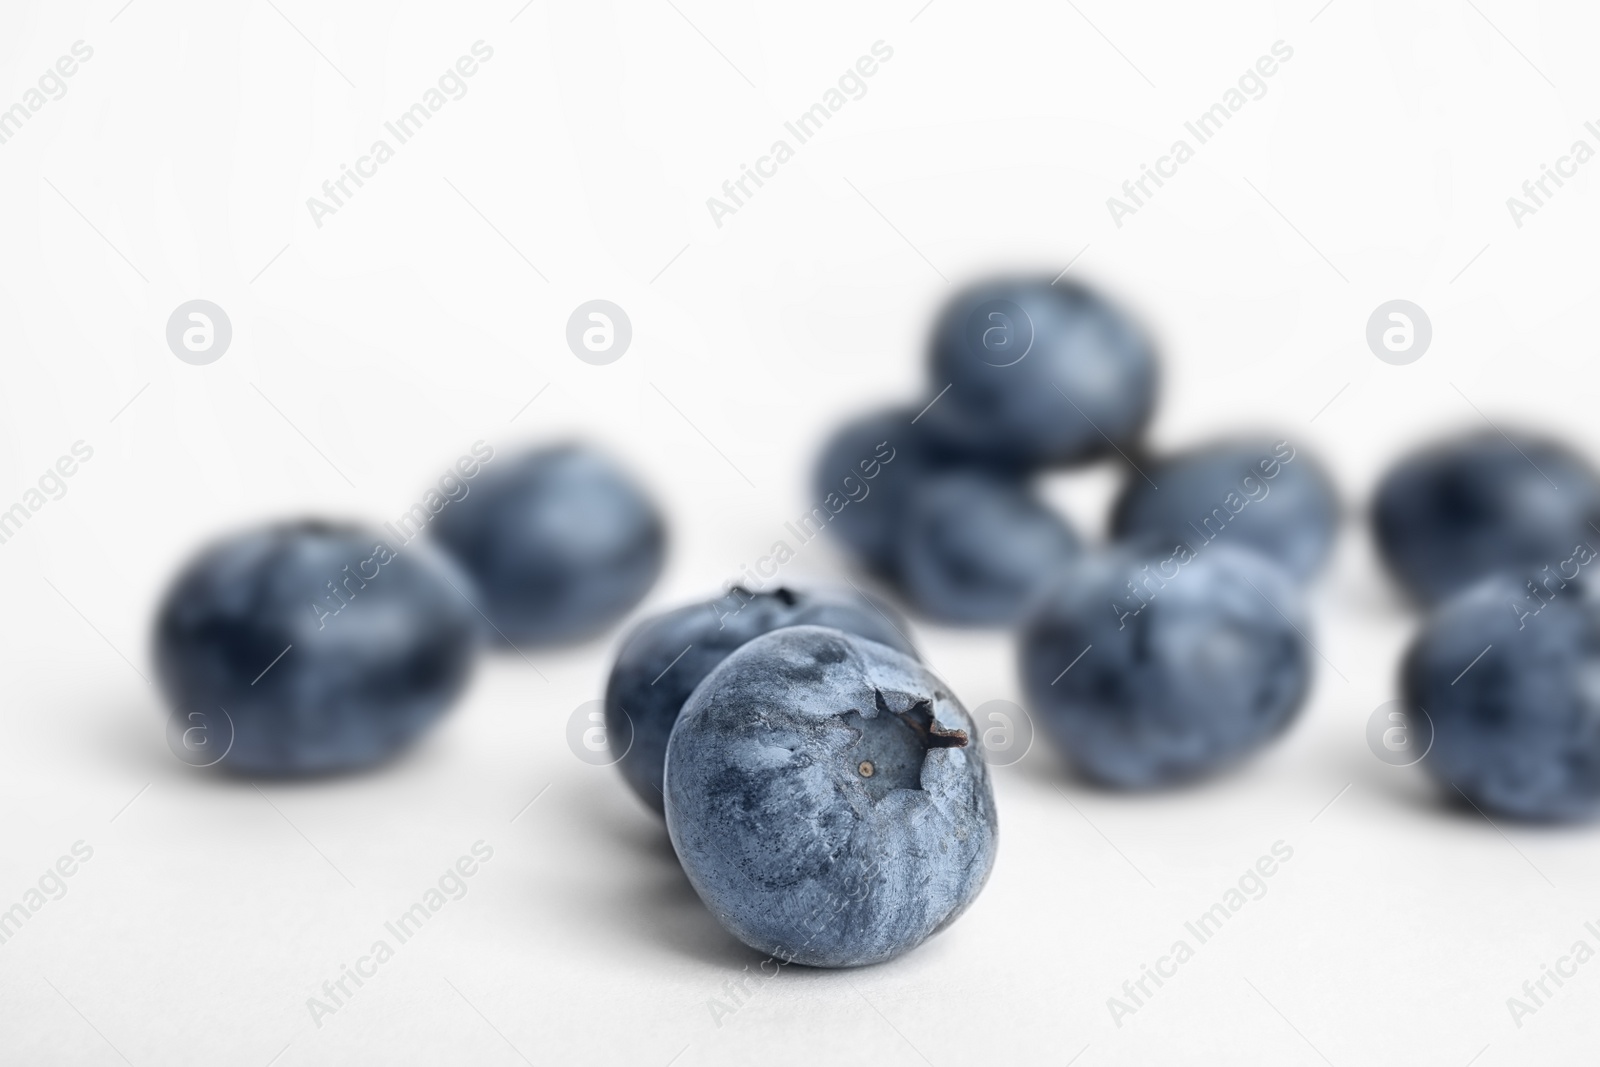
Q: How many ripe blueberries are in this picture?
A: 11